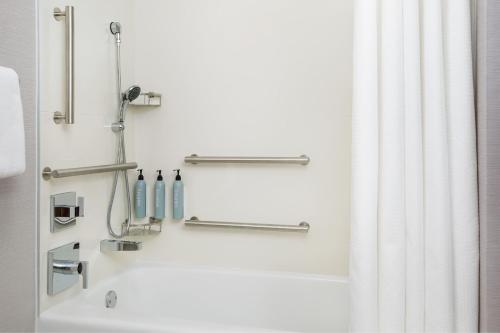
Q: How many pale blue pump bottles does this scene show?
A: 3